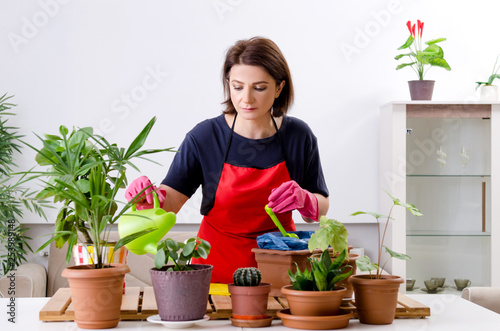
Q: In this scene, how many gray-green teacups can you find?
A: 4